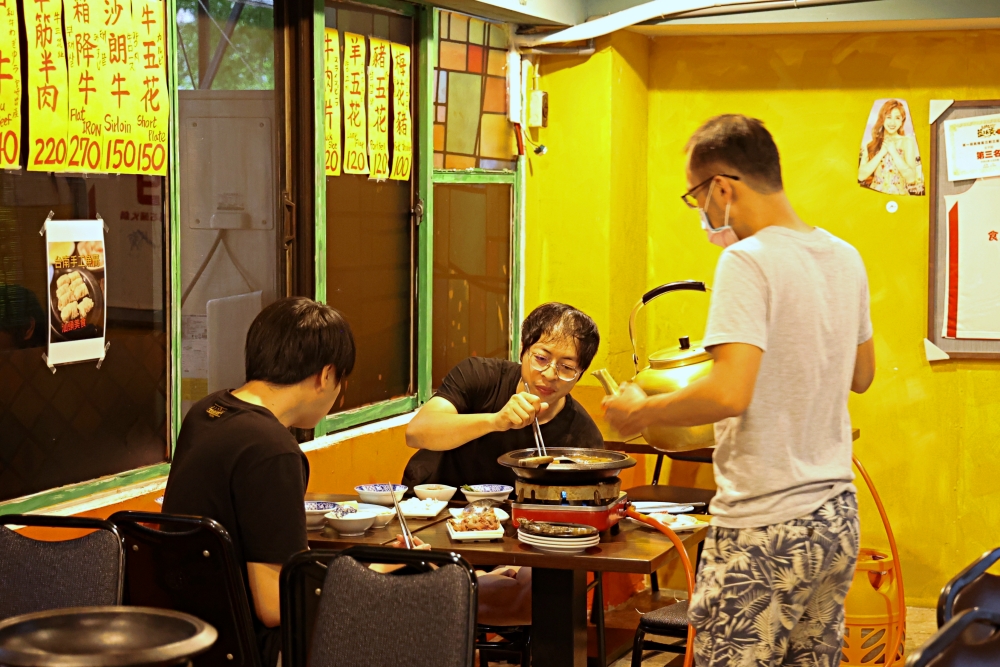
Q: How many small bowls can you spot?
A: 6